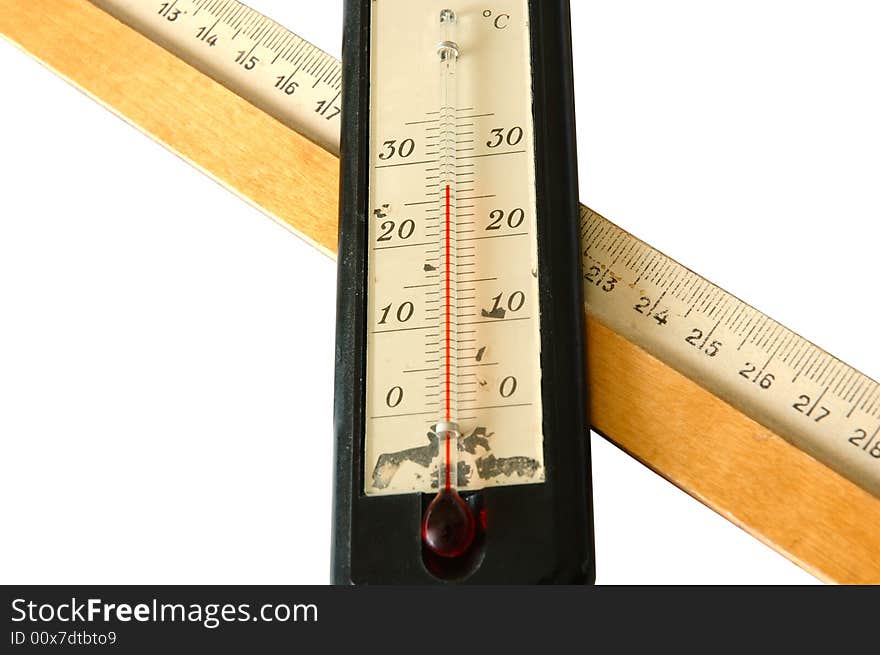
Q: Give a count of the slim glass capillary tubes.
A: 1